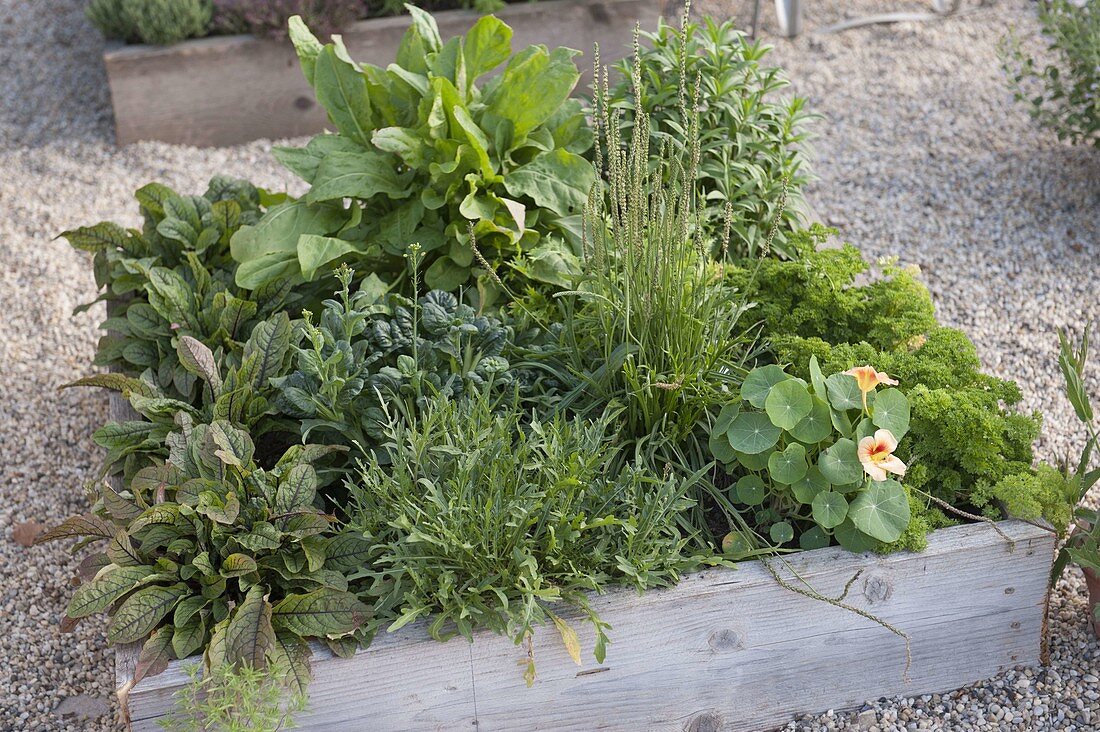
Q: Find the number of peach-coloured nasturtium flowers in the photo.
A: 2